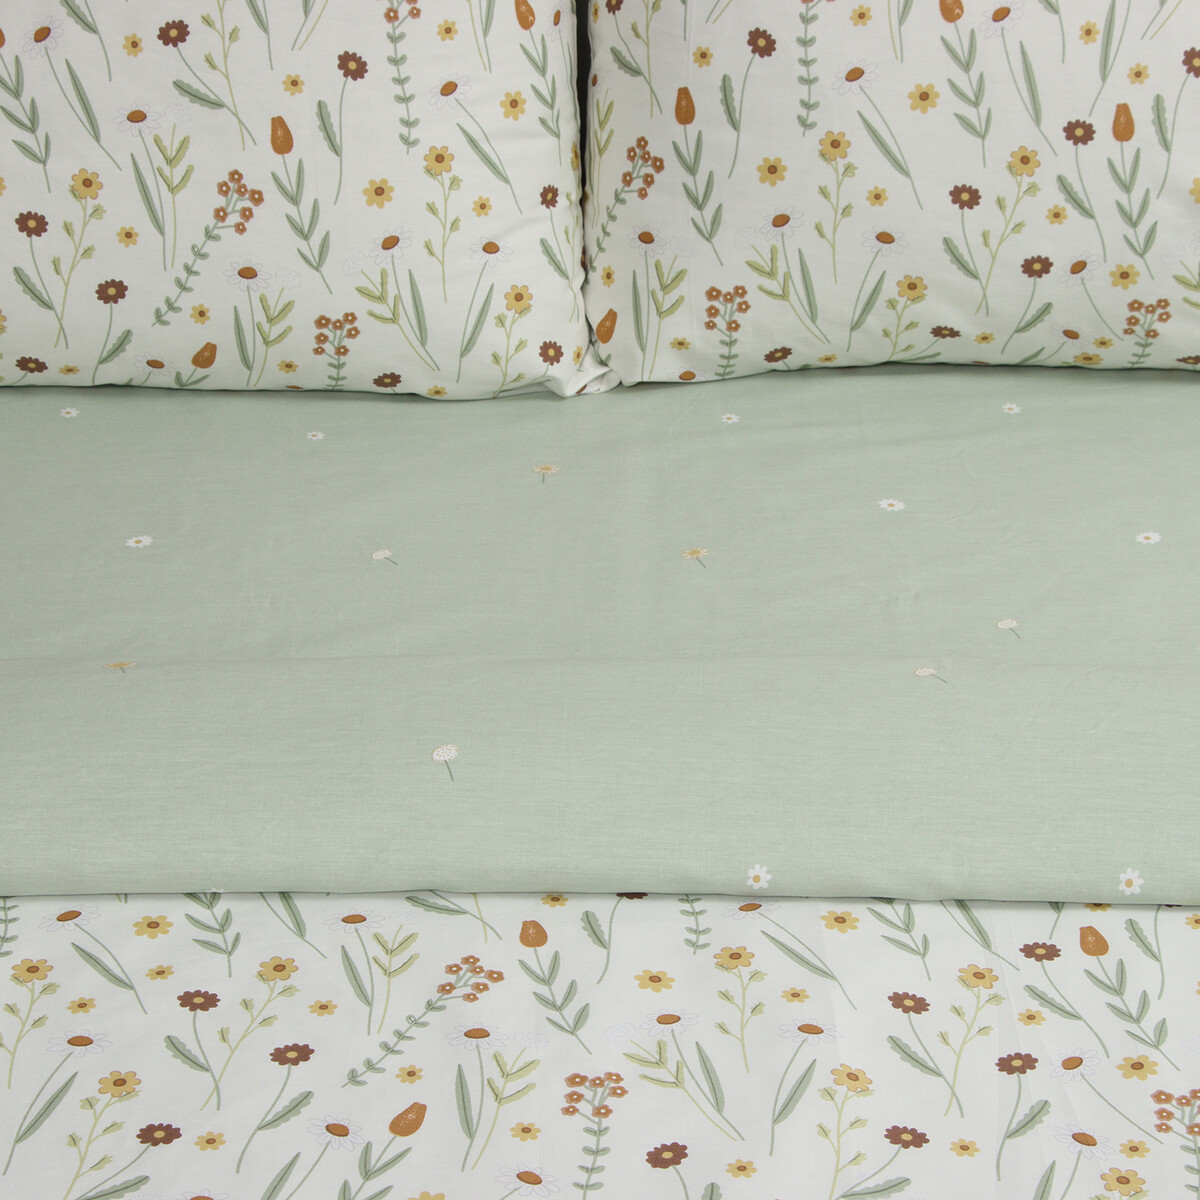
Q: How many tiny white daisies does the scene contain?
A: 9